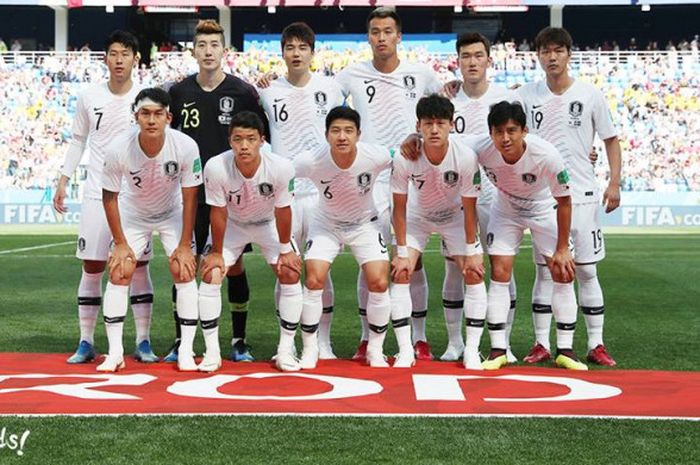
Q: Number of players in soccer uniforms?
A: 11